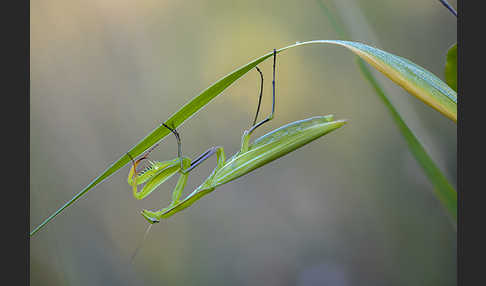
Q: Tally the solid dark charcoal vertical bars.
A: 2